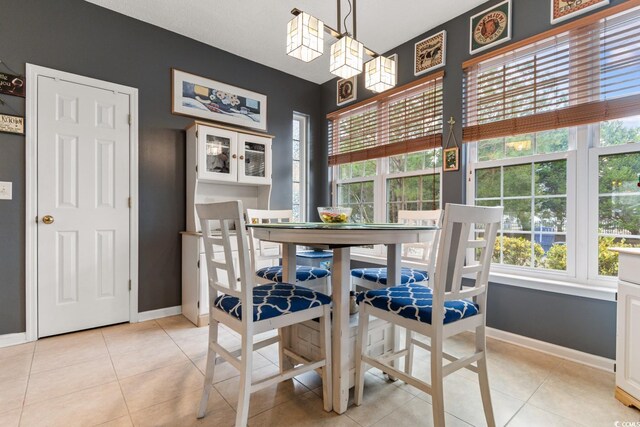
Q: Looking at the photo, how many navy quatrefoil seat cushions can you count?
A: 4